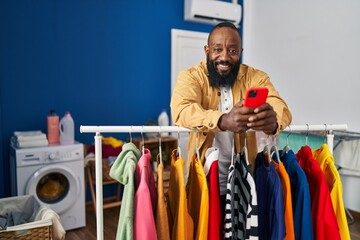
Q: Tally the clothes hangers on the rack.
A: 13